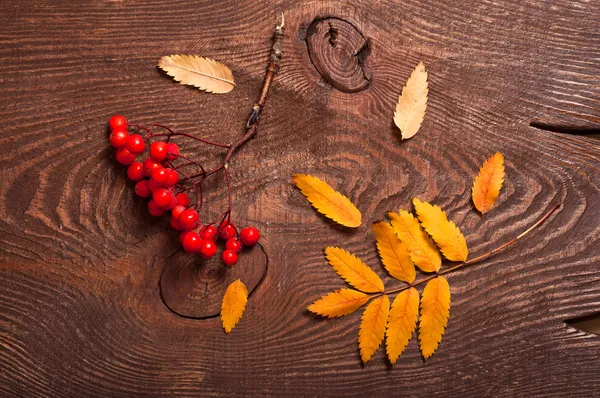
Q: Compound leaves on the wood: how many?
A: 1